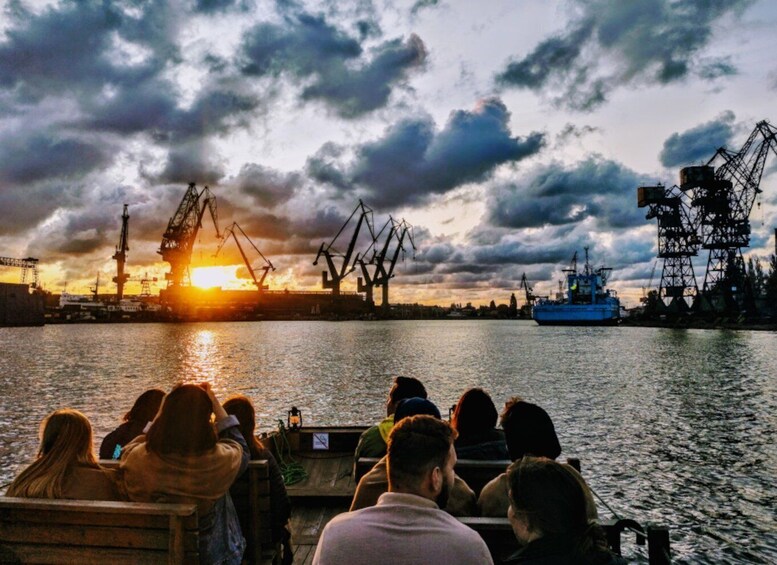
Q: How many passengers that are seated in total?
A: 10